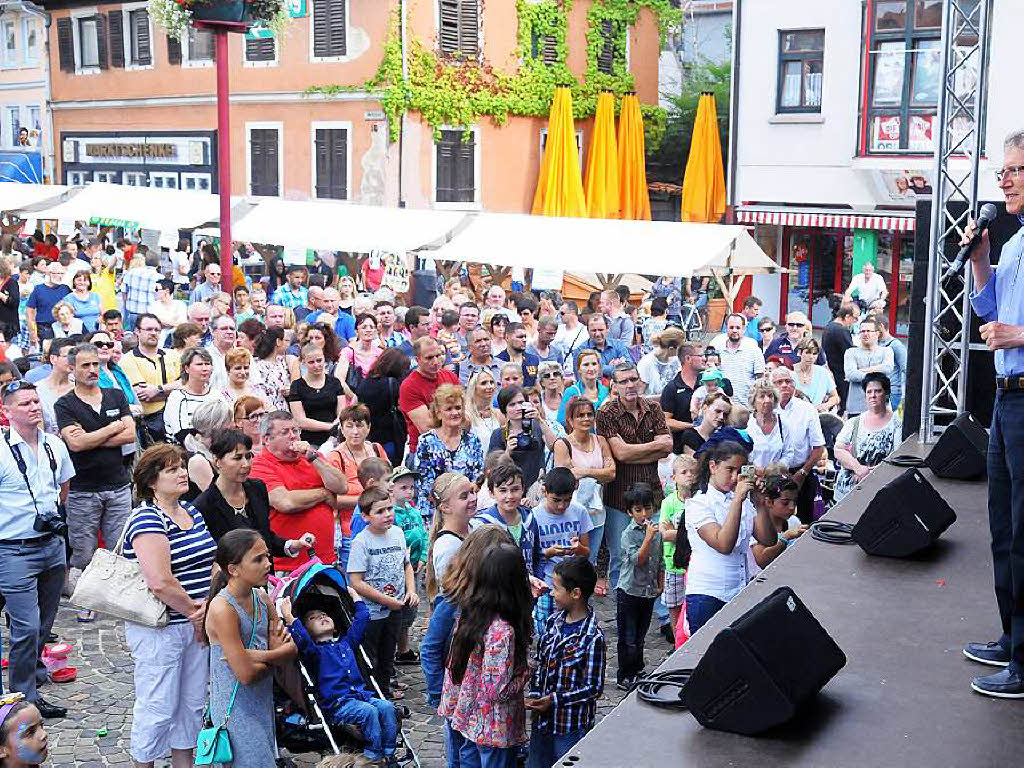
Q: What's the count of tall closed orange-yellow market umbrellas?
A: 4